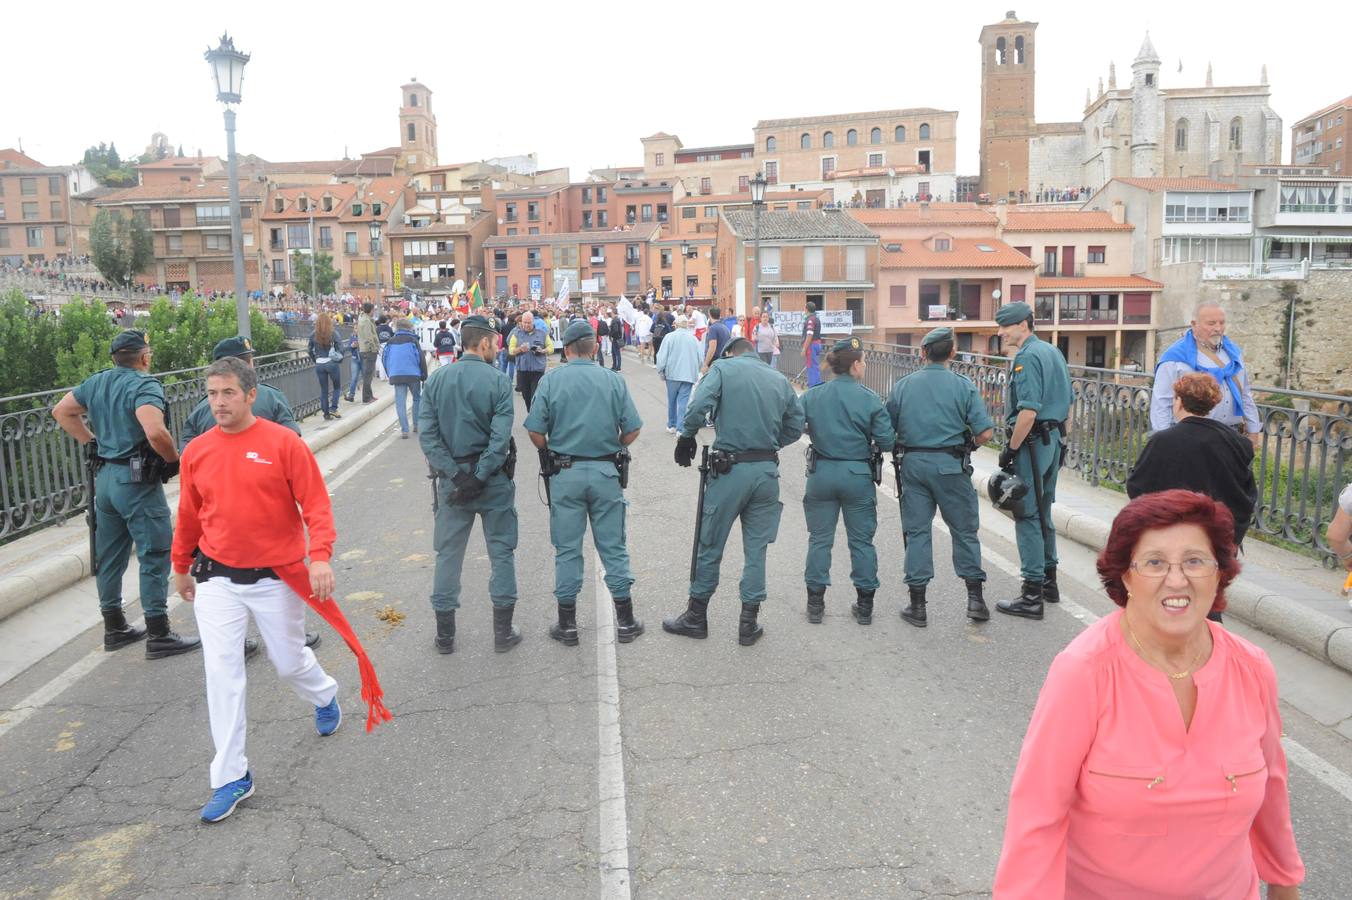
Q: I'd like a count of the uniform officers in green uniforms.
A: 8